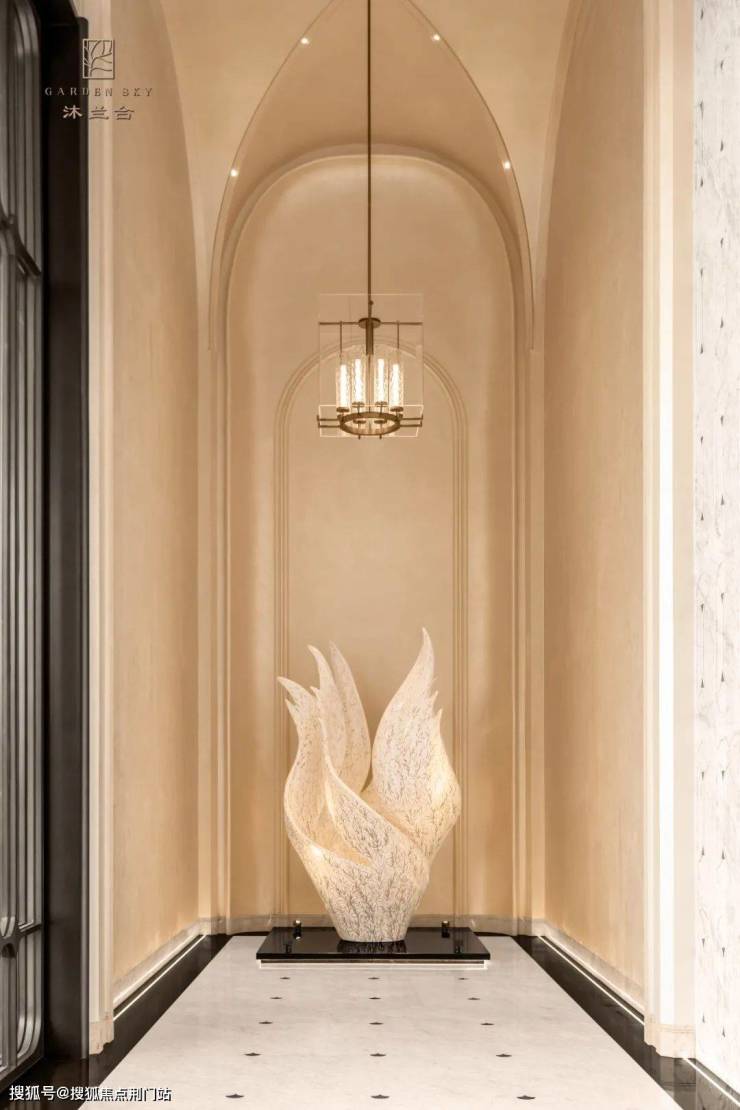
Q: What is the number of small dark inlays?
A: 15